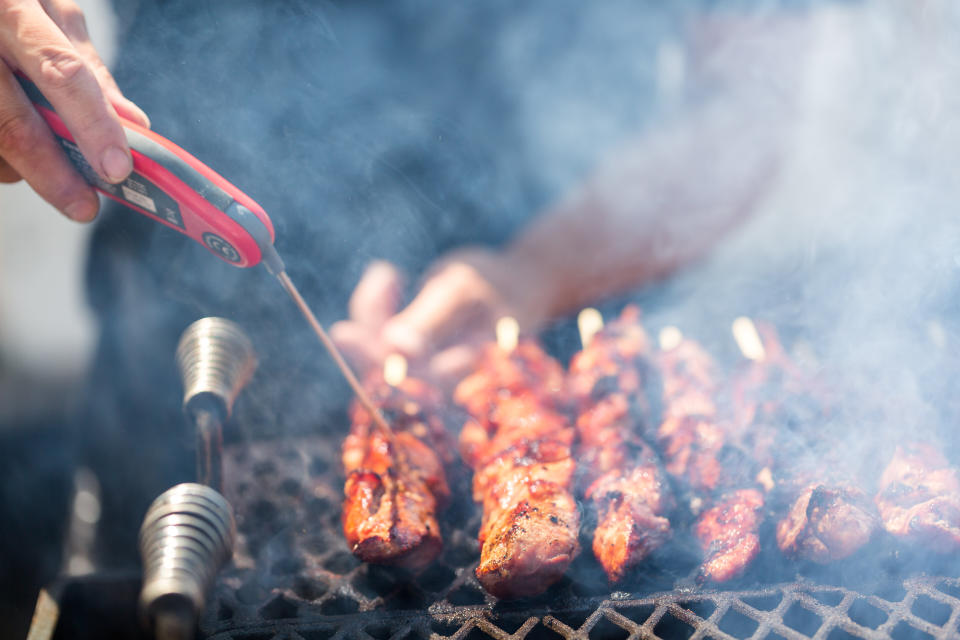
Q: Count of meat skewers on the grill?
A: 6